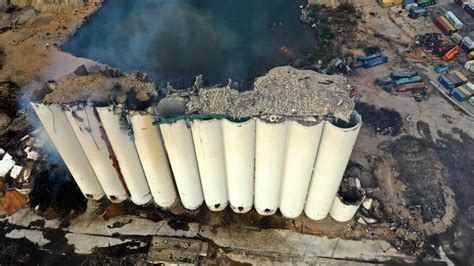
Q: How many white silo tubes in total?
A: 11